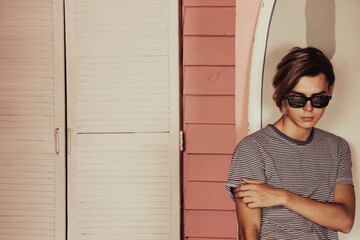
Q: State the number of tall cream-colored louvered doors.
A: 2